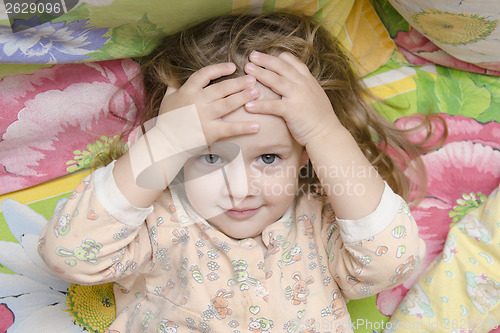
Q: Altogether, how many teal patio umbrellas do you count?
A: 0